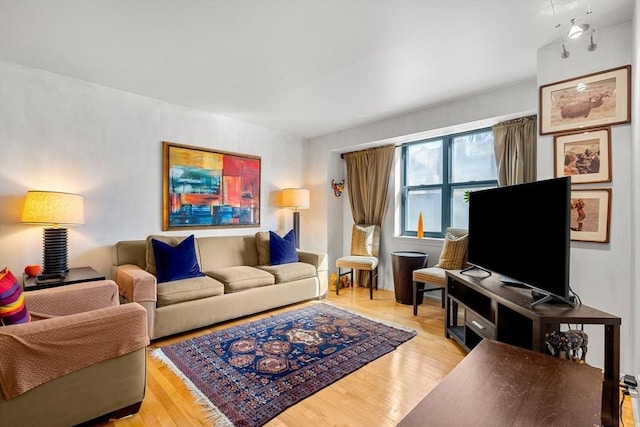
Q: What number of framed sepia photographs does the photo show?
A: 3